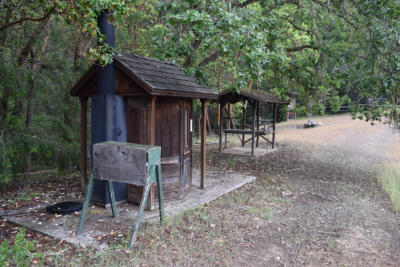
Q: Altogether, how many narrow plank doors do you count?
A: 1